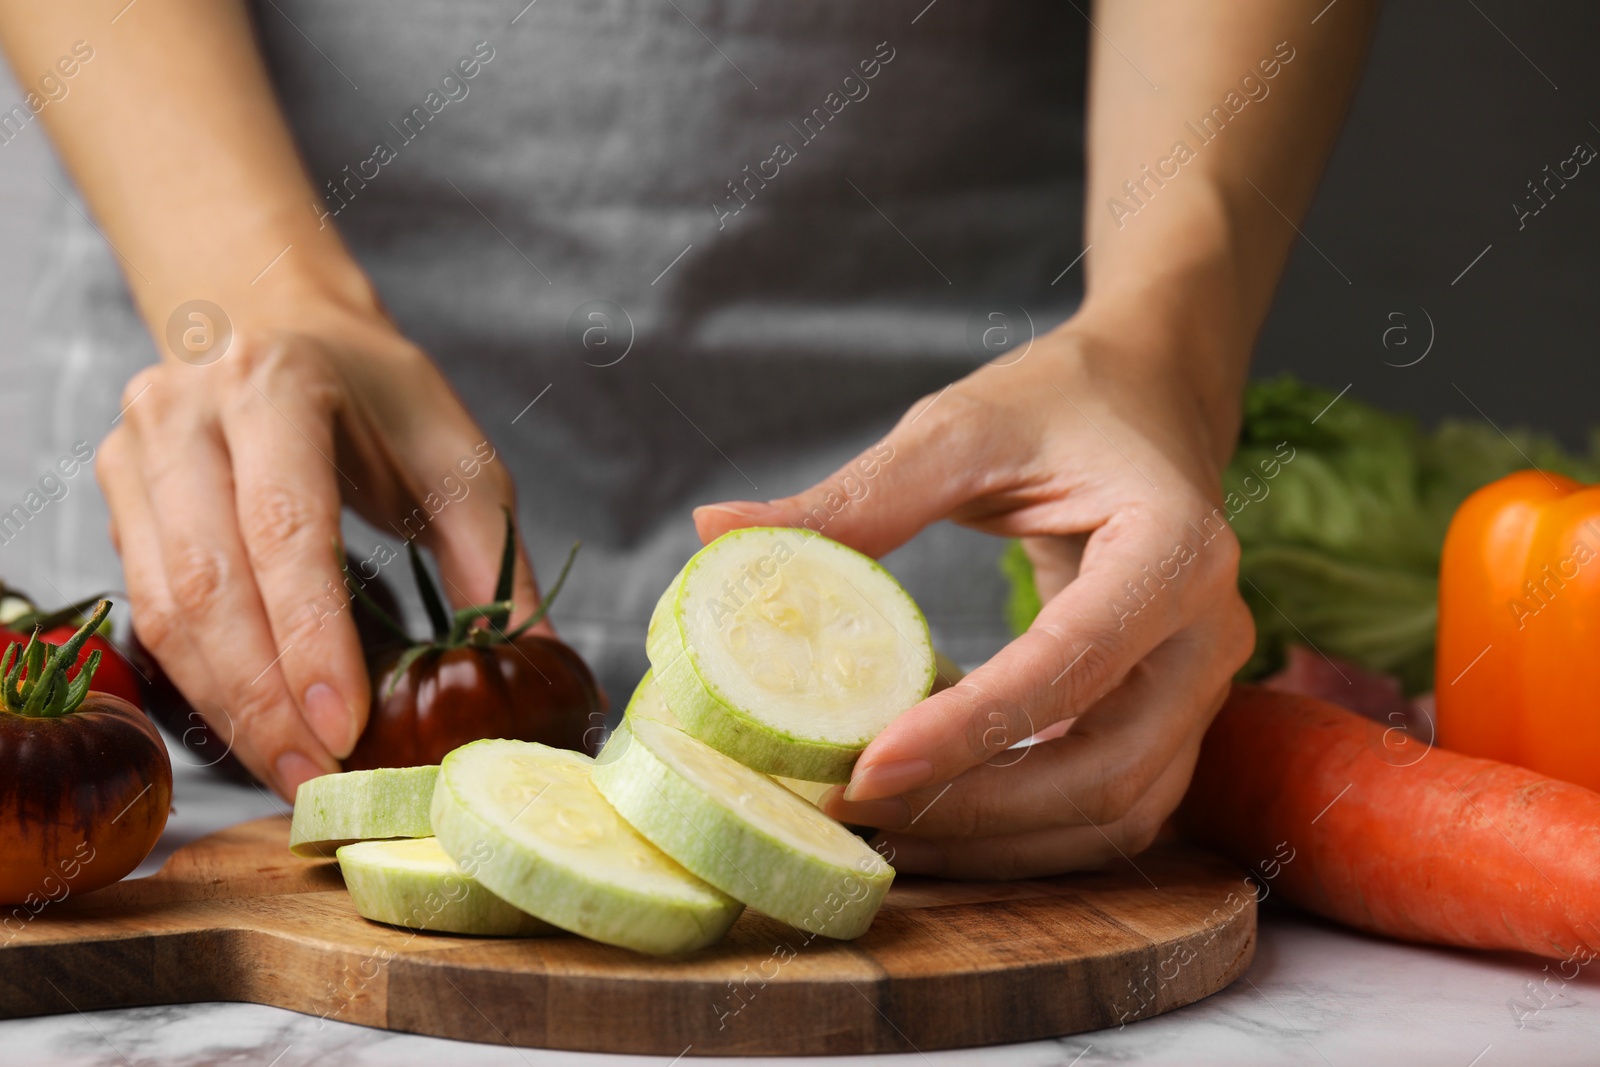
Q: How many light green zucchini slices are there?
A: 6